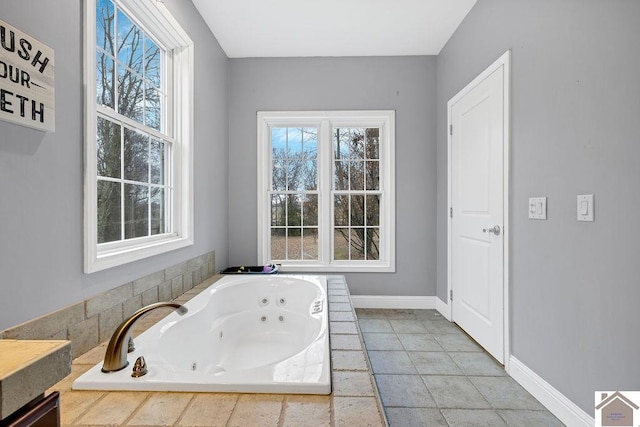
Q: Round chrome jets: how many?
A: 6